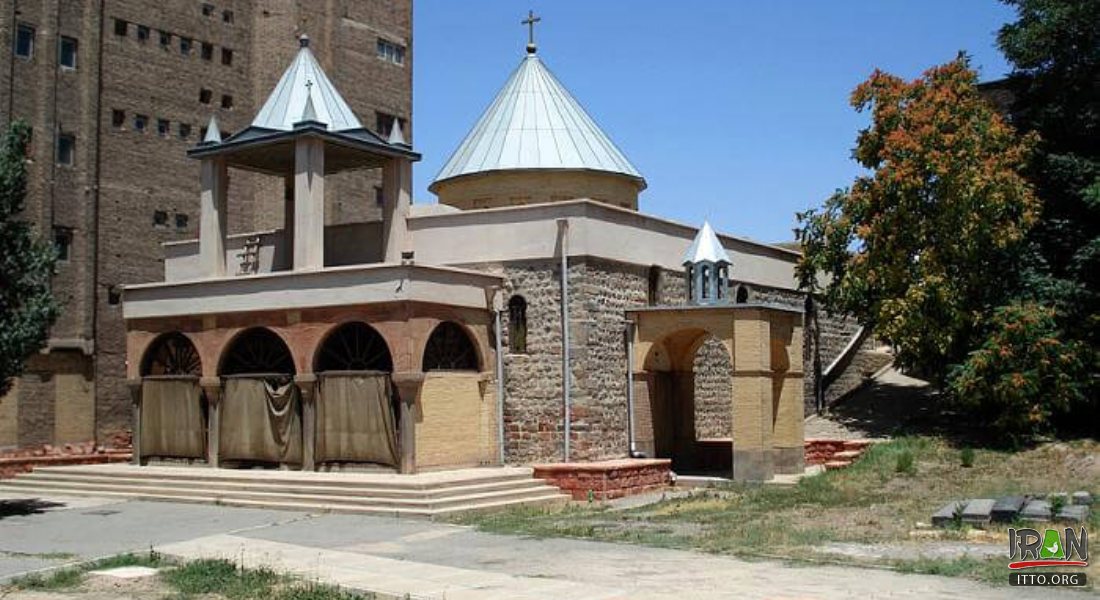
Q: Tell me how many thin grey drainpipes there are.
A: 3